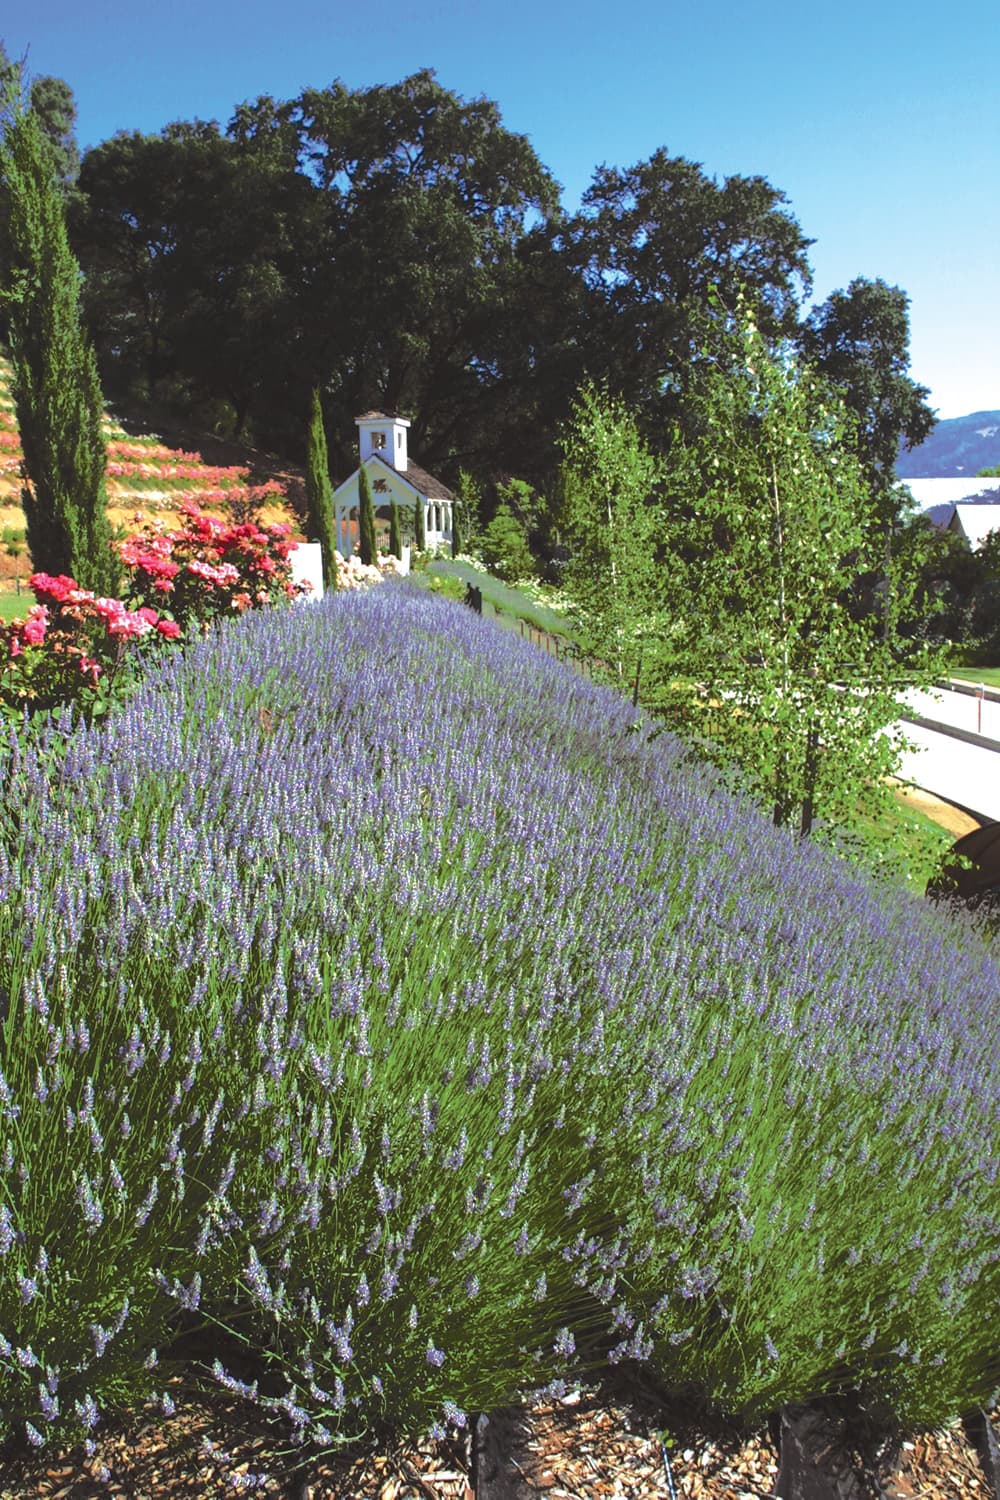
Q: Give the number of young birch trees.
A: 2